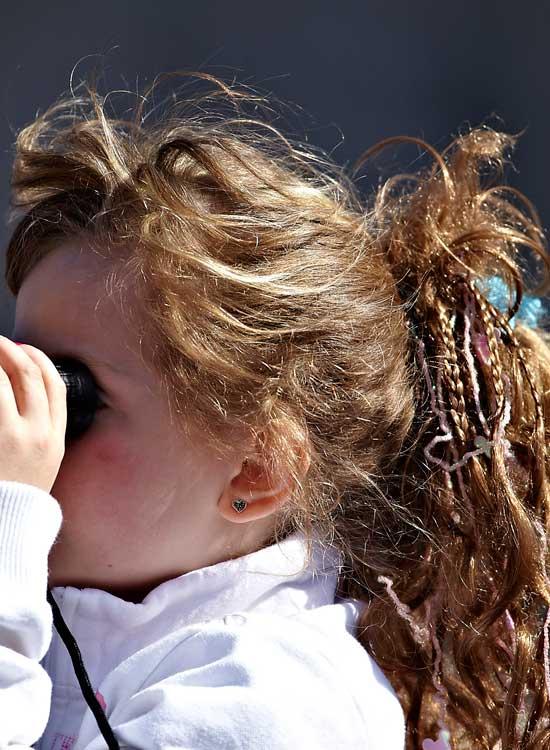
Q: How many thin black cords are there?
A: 1